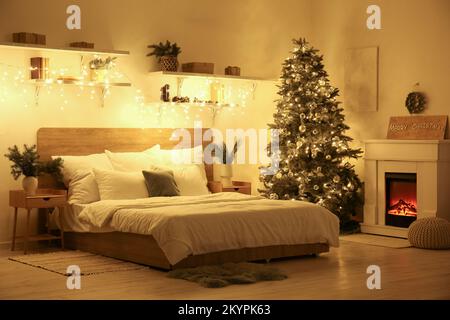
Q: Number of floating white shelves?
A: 4